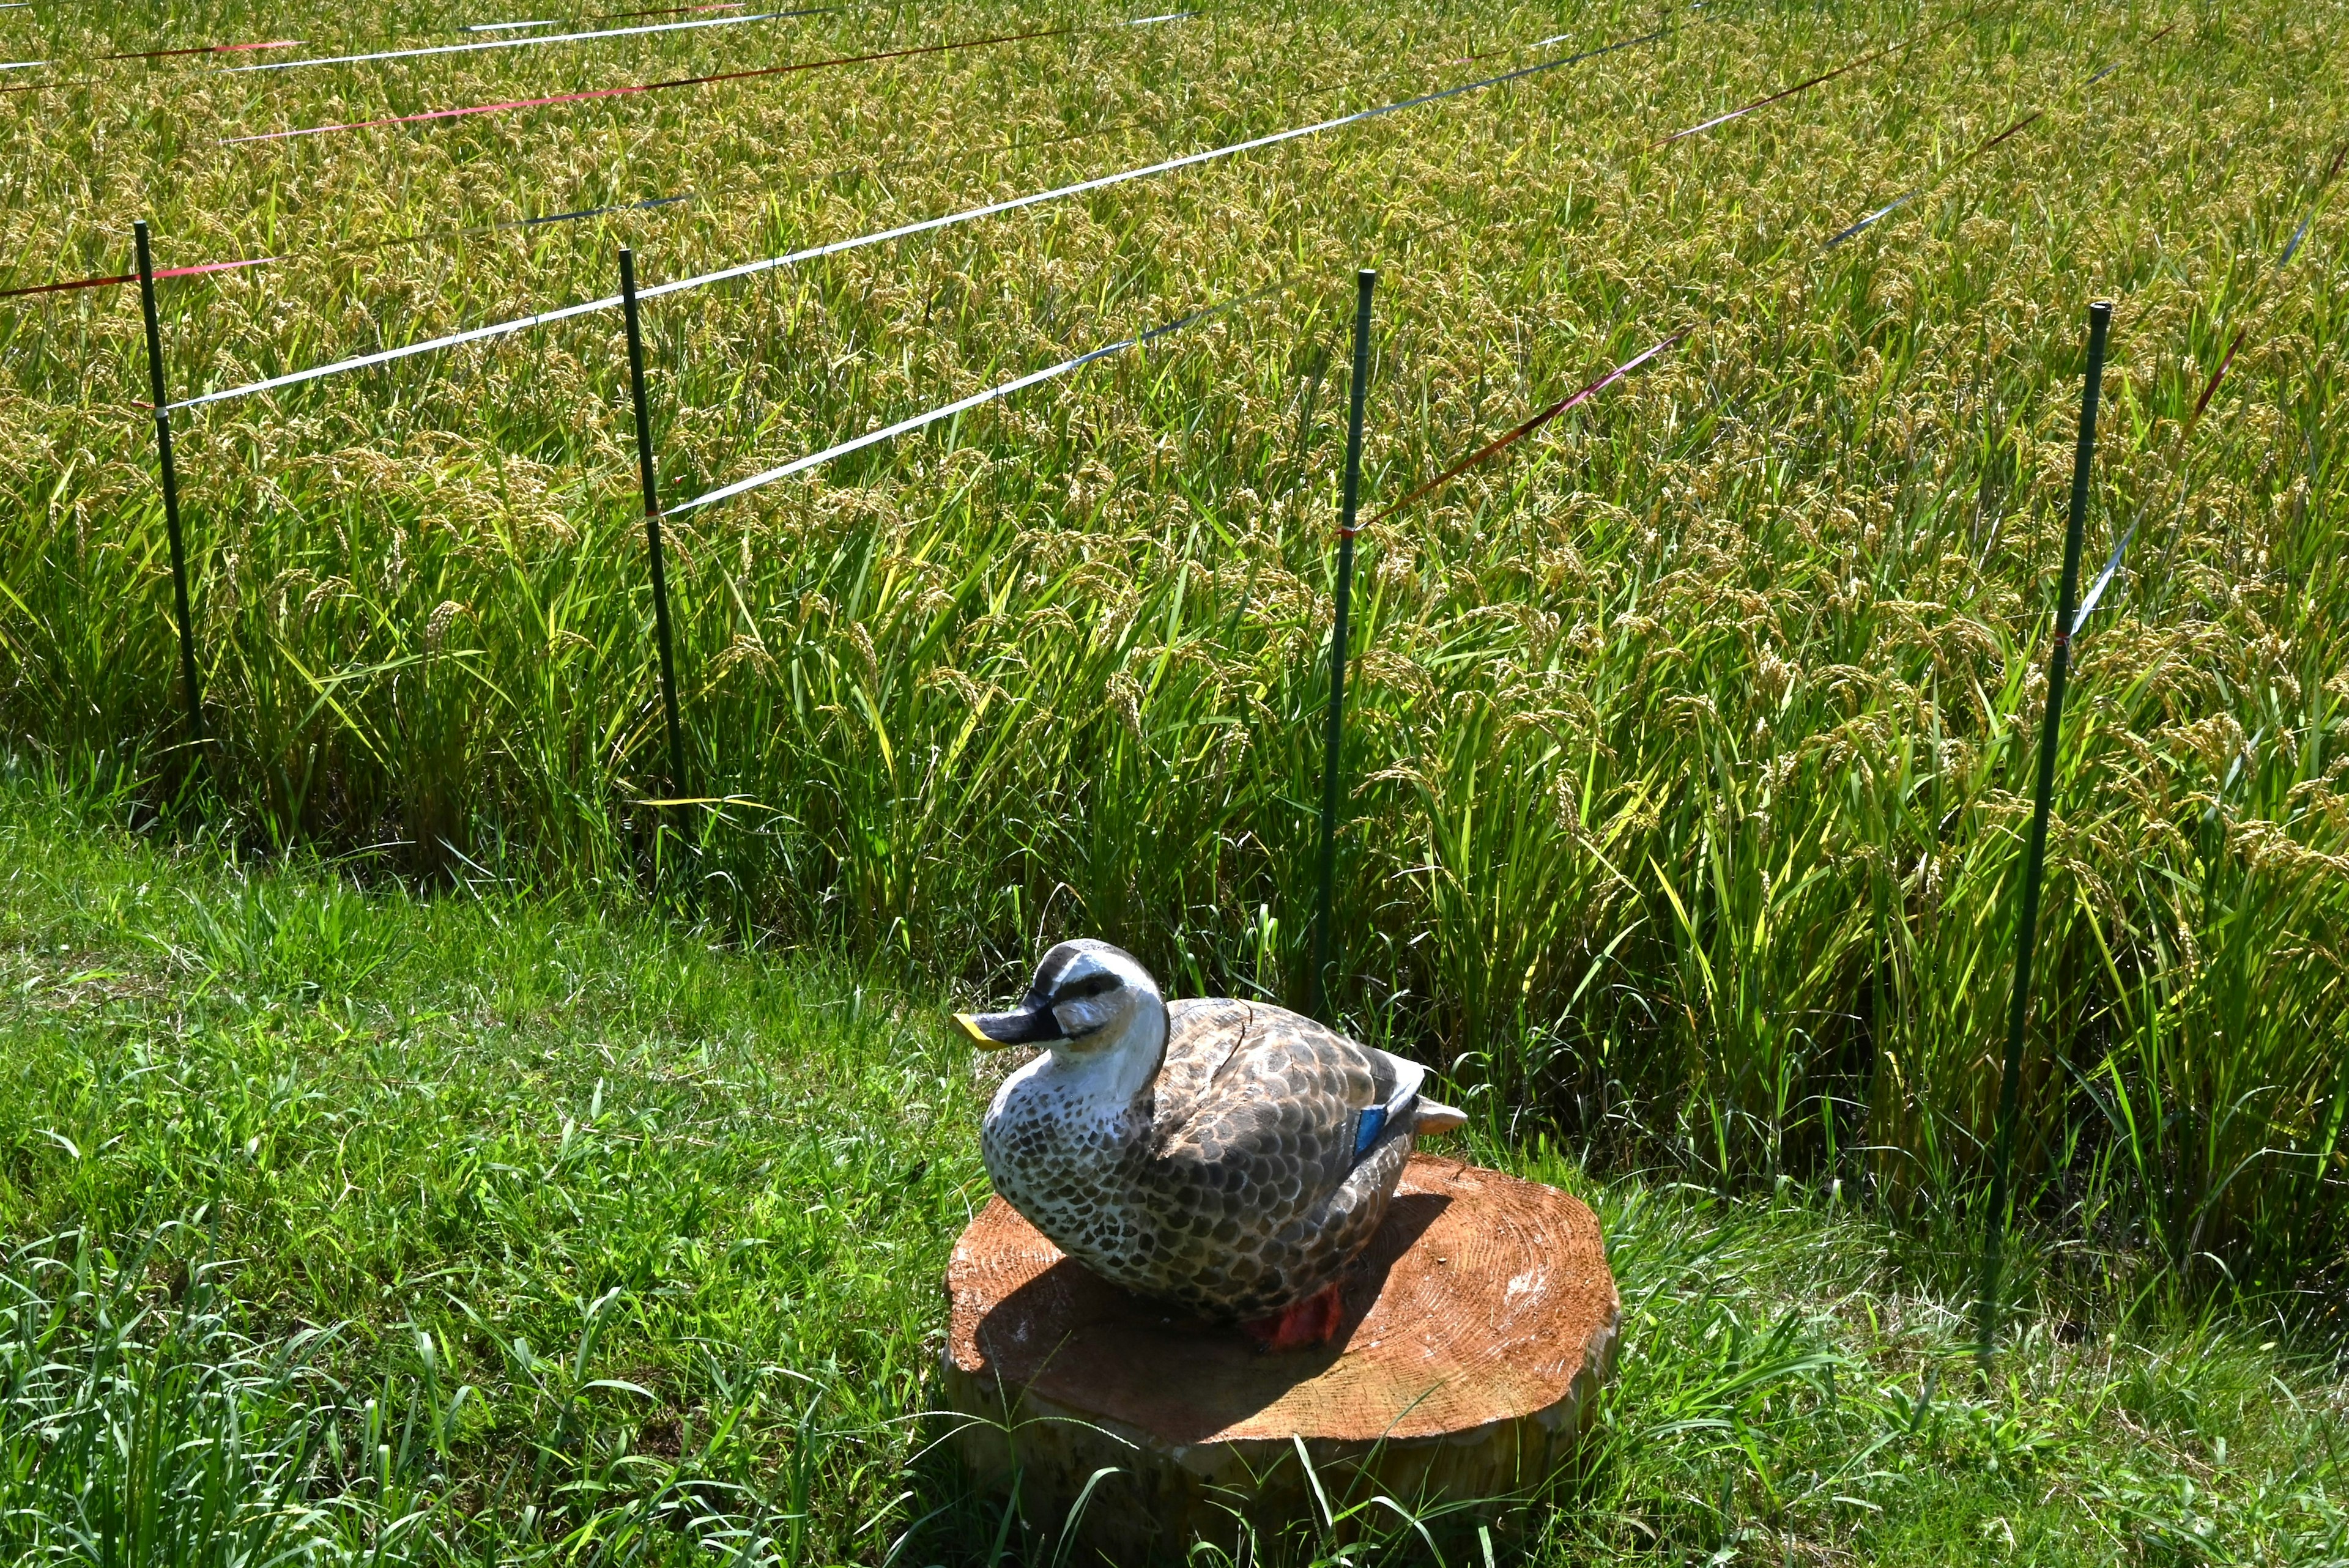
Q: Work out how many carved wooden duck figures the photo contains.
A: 1